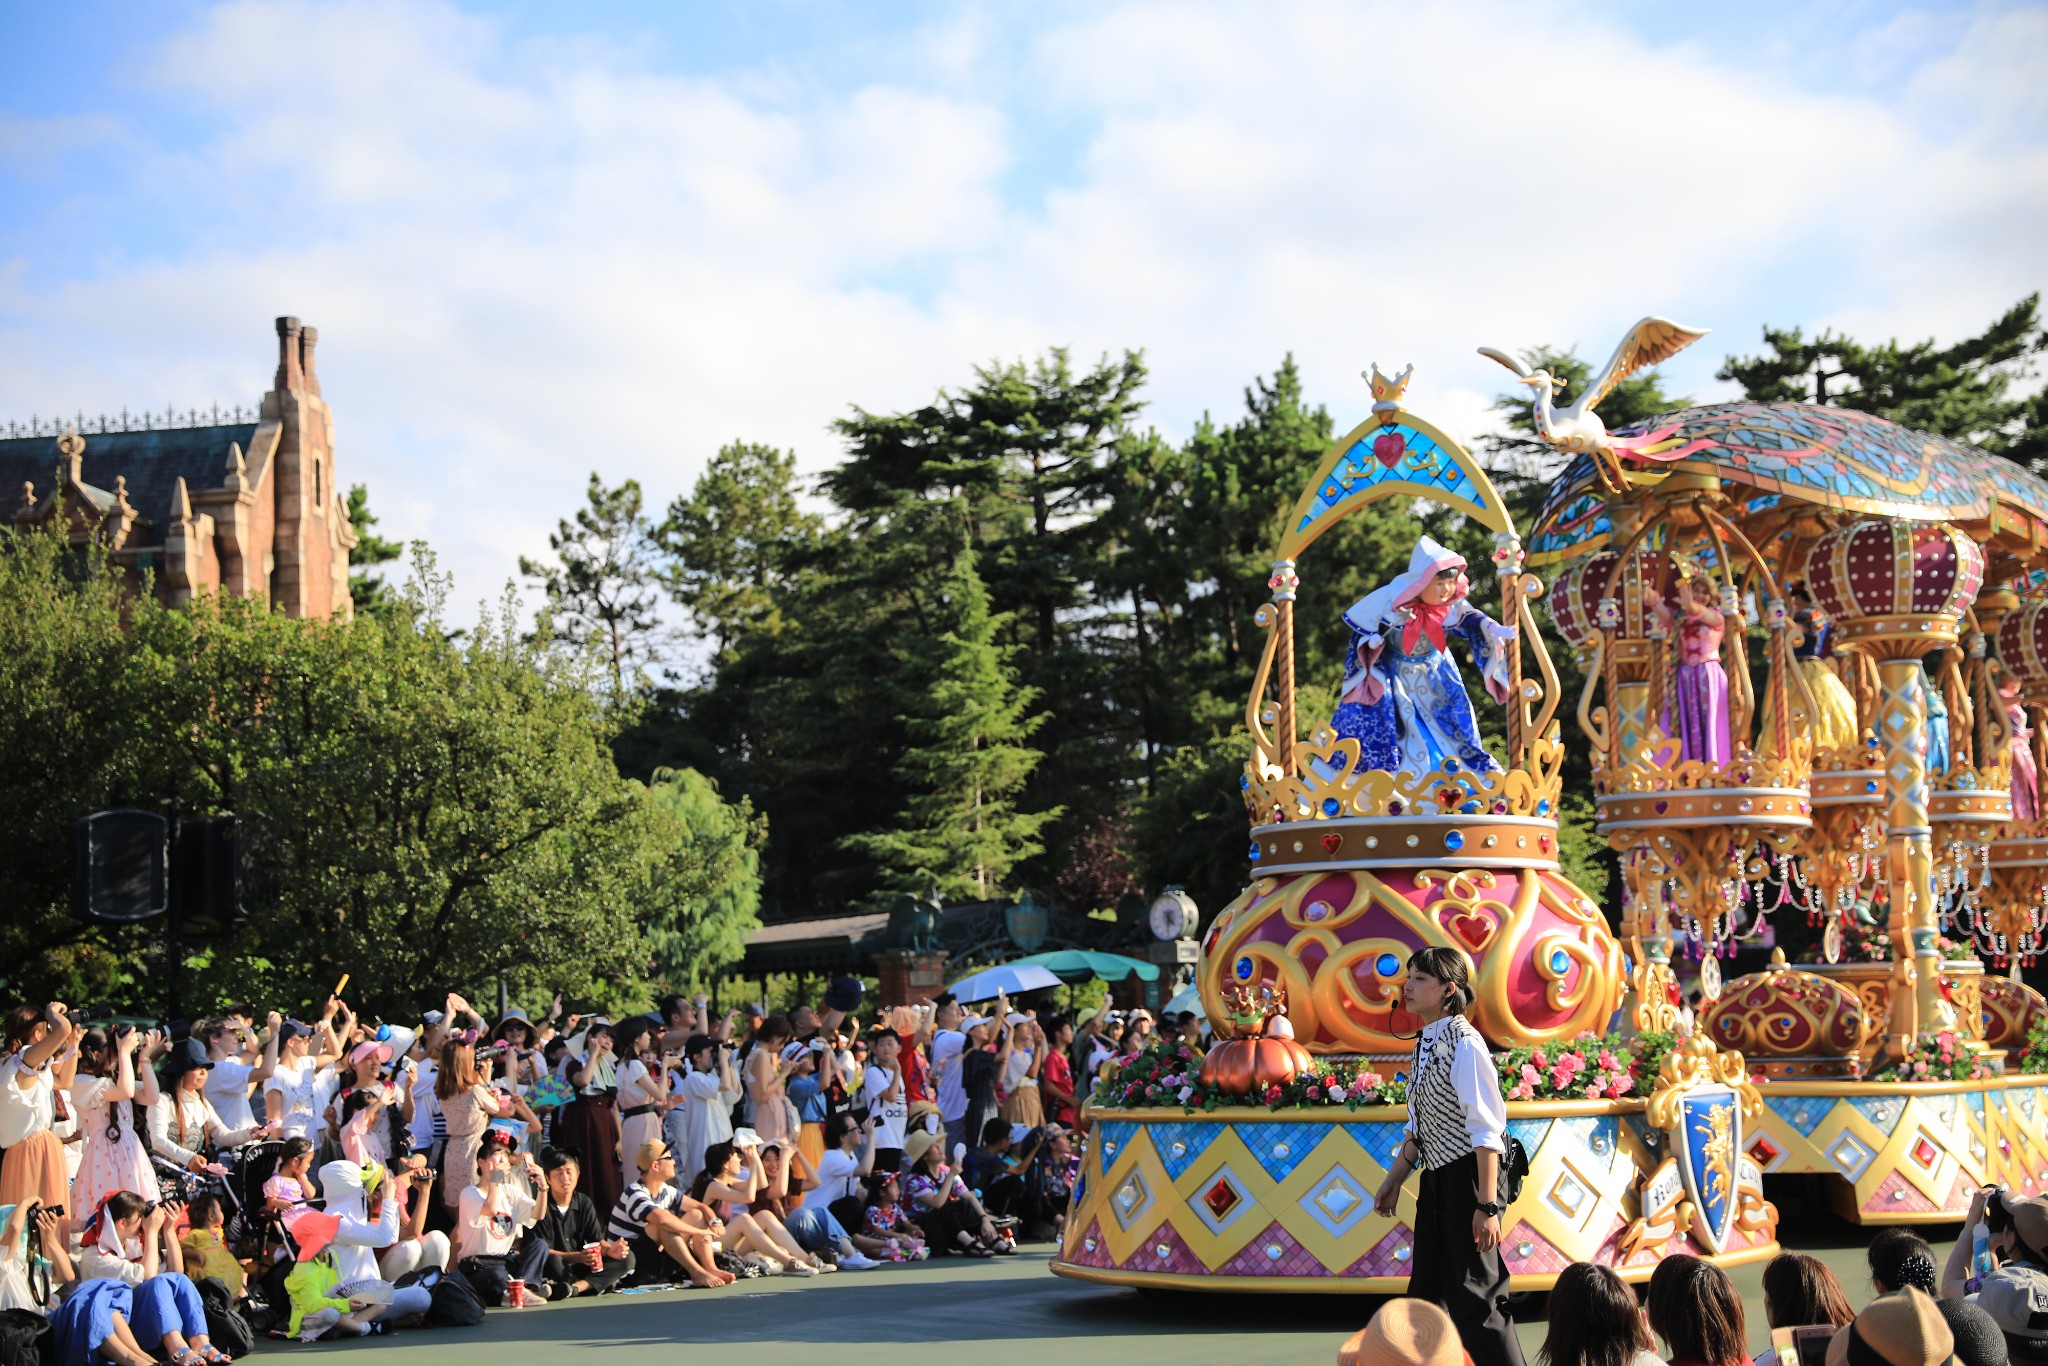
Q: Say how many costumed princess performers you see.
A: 4